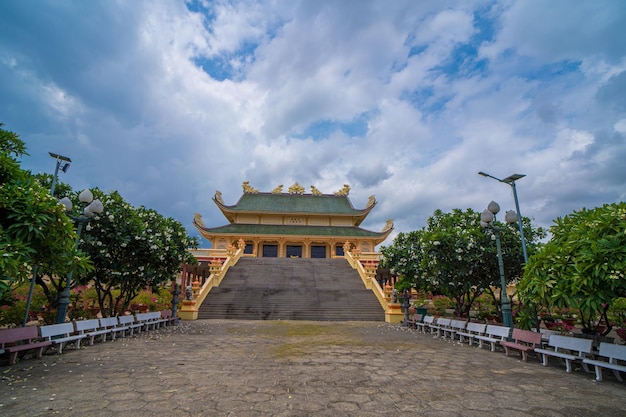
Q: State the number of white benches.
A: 13